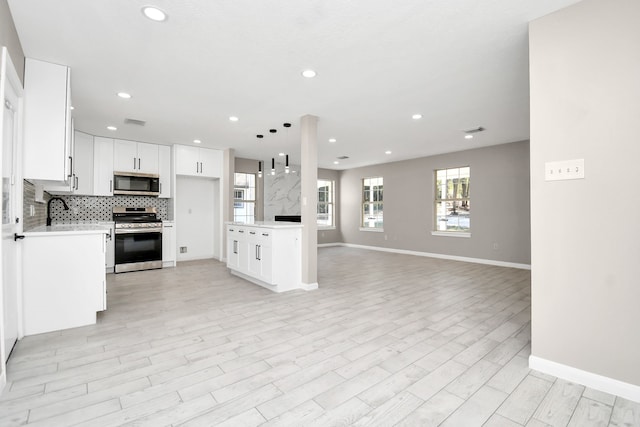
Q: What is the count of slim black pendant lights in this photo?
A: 3